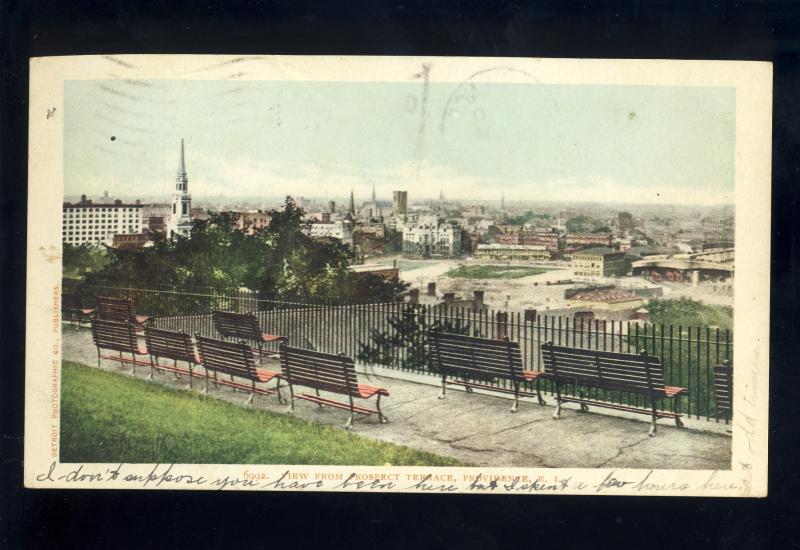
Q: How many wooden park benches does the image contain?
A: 10